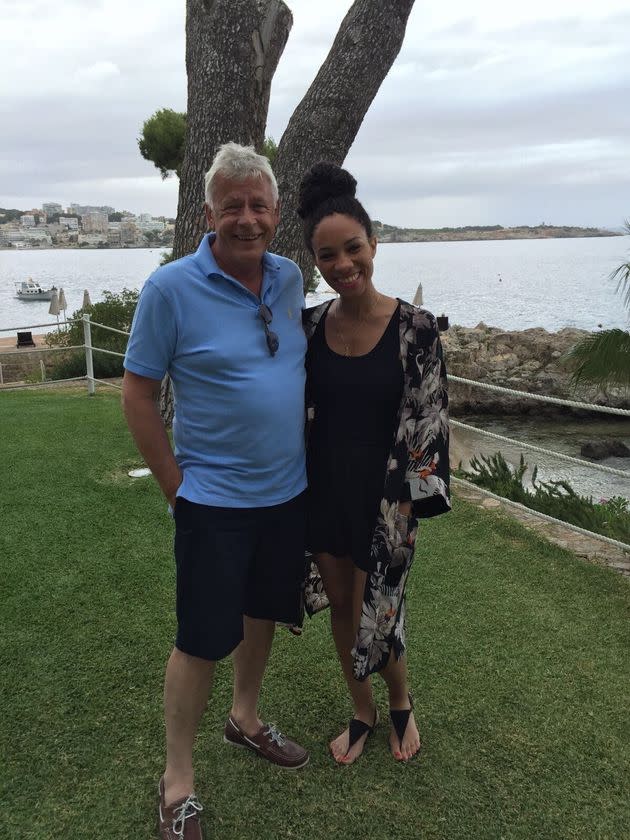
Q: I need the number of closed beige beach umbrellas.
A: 4